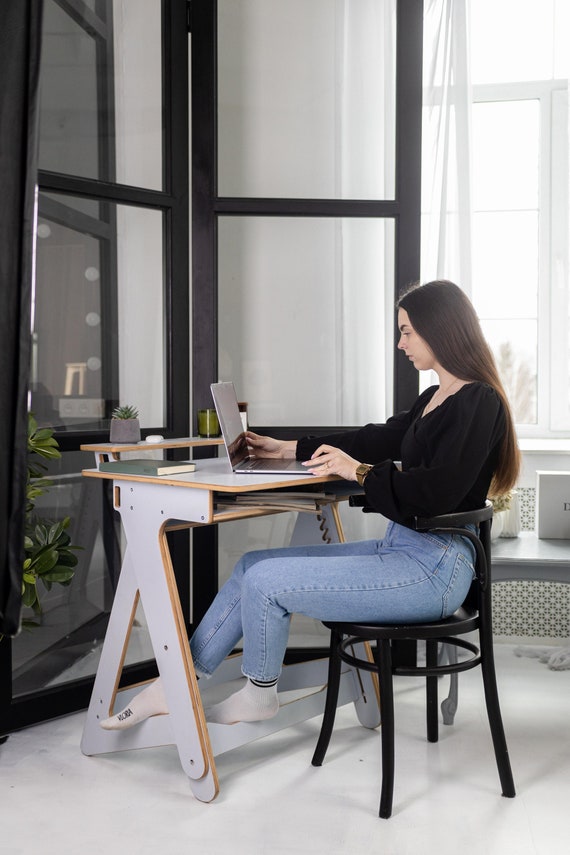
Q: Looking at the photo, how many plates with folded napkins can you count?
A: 0